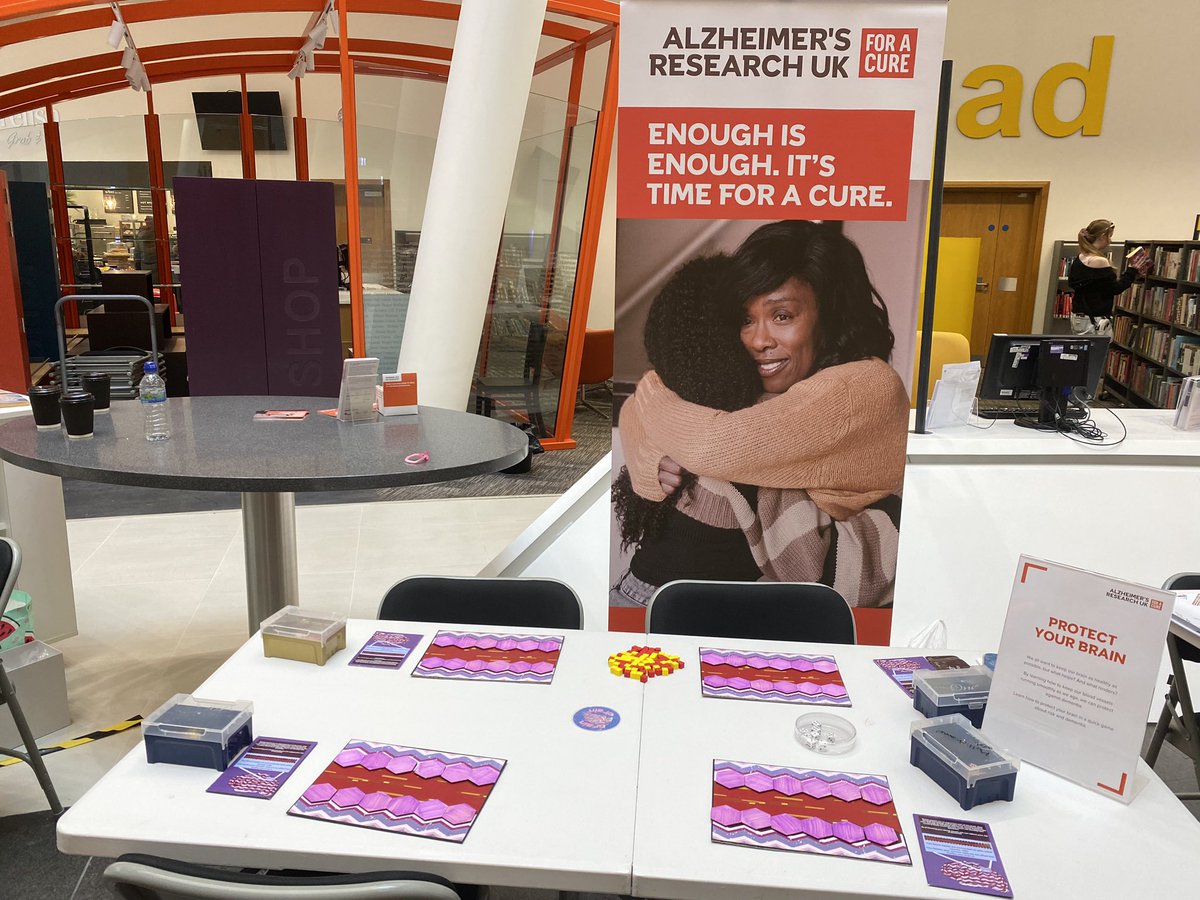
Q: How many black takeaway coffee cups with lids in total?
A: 3